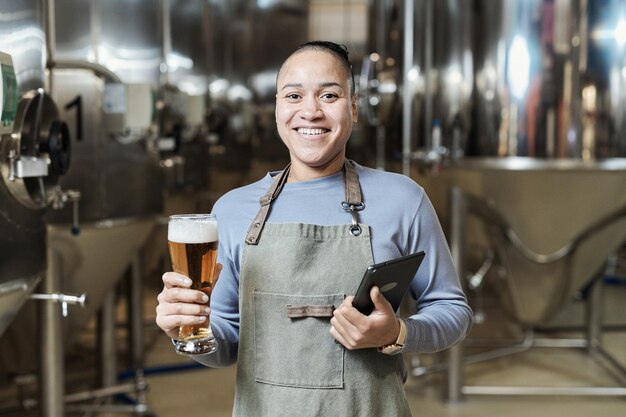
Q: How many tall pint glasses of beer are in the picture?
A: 1